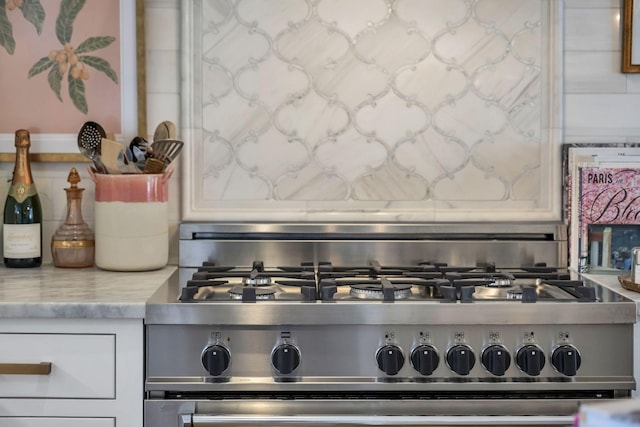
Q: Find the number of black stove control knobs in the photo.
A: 8